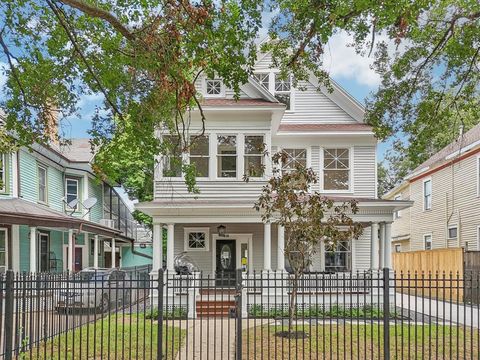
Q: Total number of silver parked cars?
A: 1